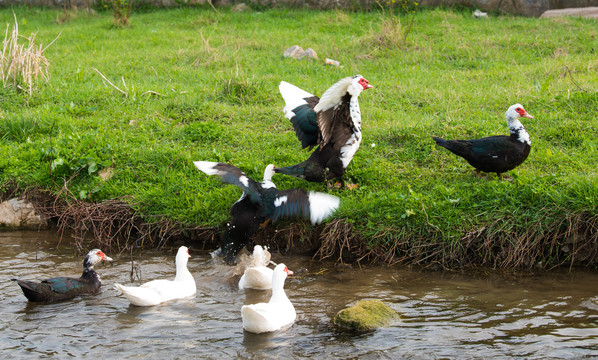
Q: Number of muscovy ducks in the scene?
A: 7